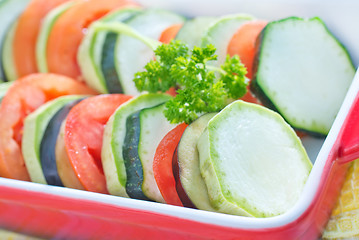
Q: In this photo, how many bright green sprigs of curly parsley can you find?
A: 1